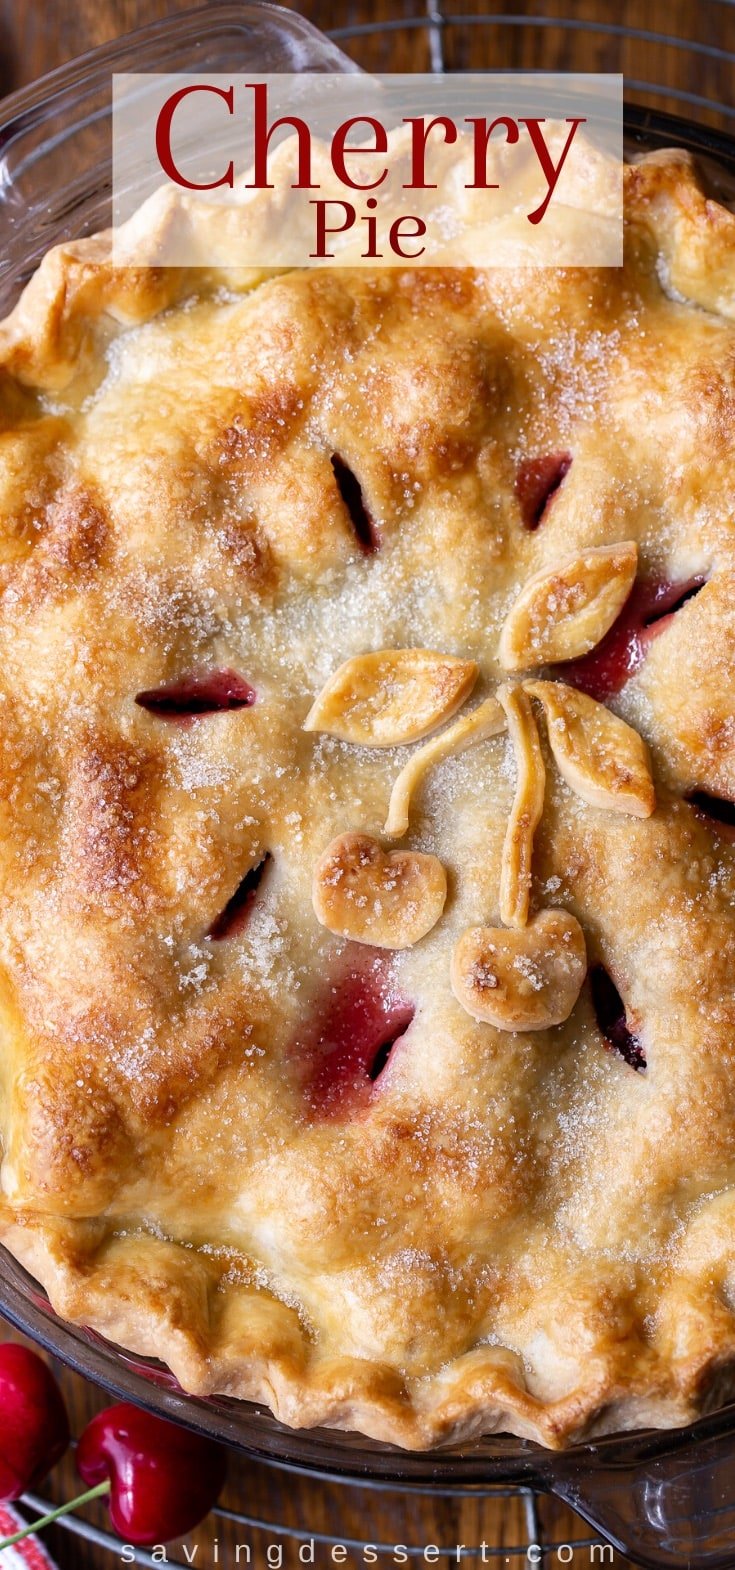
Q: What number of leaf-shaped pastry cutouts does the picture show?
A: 3